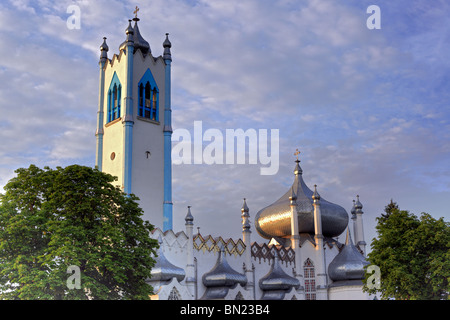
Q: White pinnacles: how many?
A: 6